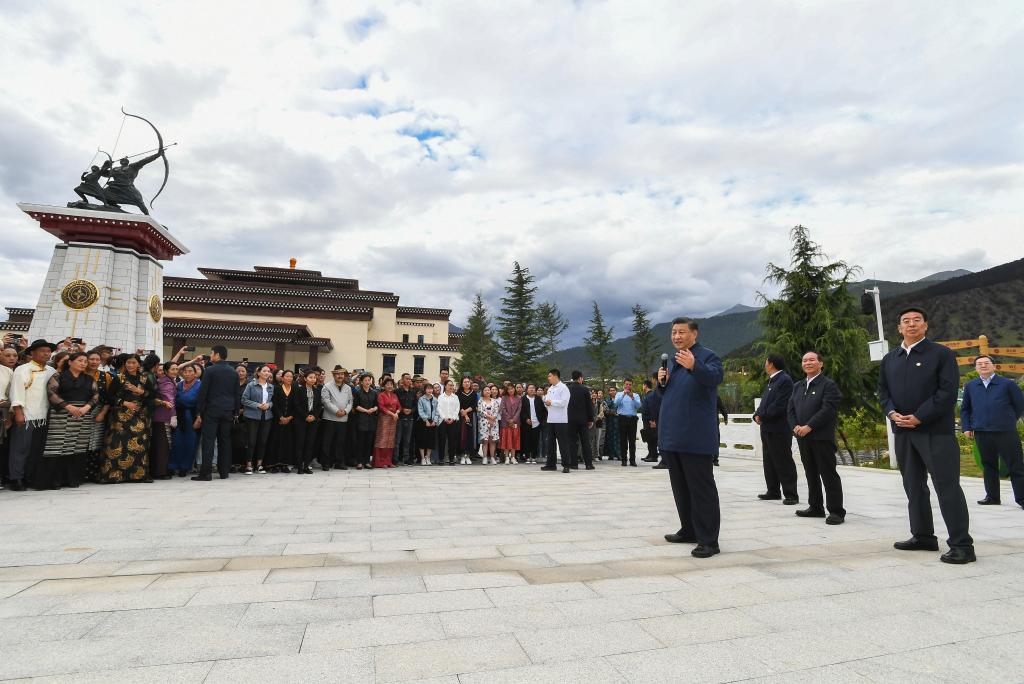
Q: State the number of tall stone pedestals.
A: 1